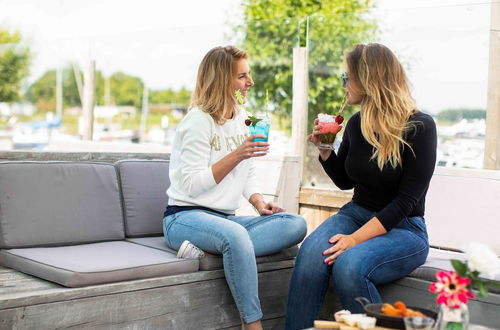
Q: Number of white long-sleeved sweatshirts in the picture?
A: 1